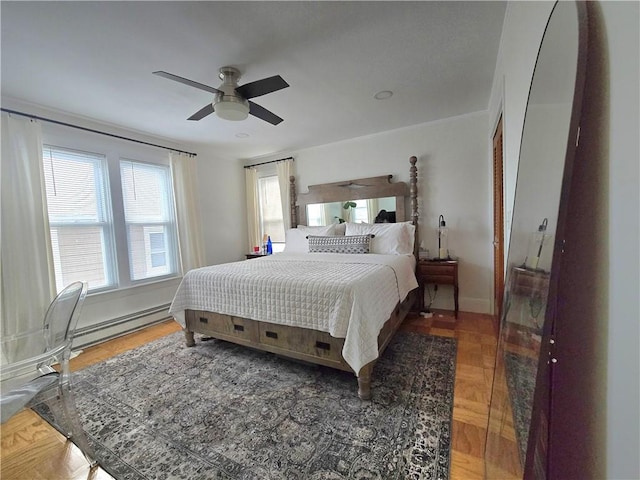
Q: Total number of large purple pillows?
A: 0